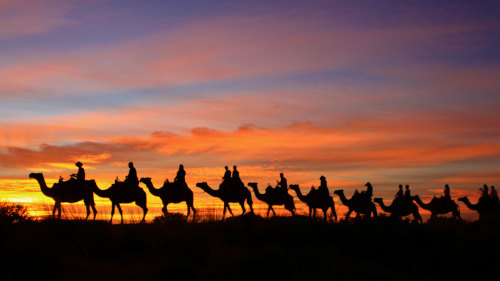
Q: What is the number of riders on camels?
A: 13